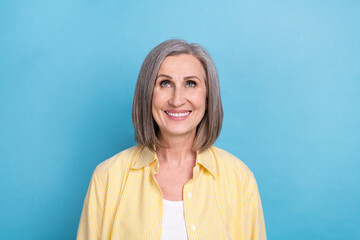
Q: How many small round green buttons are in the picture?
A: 0